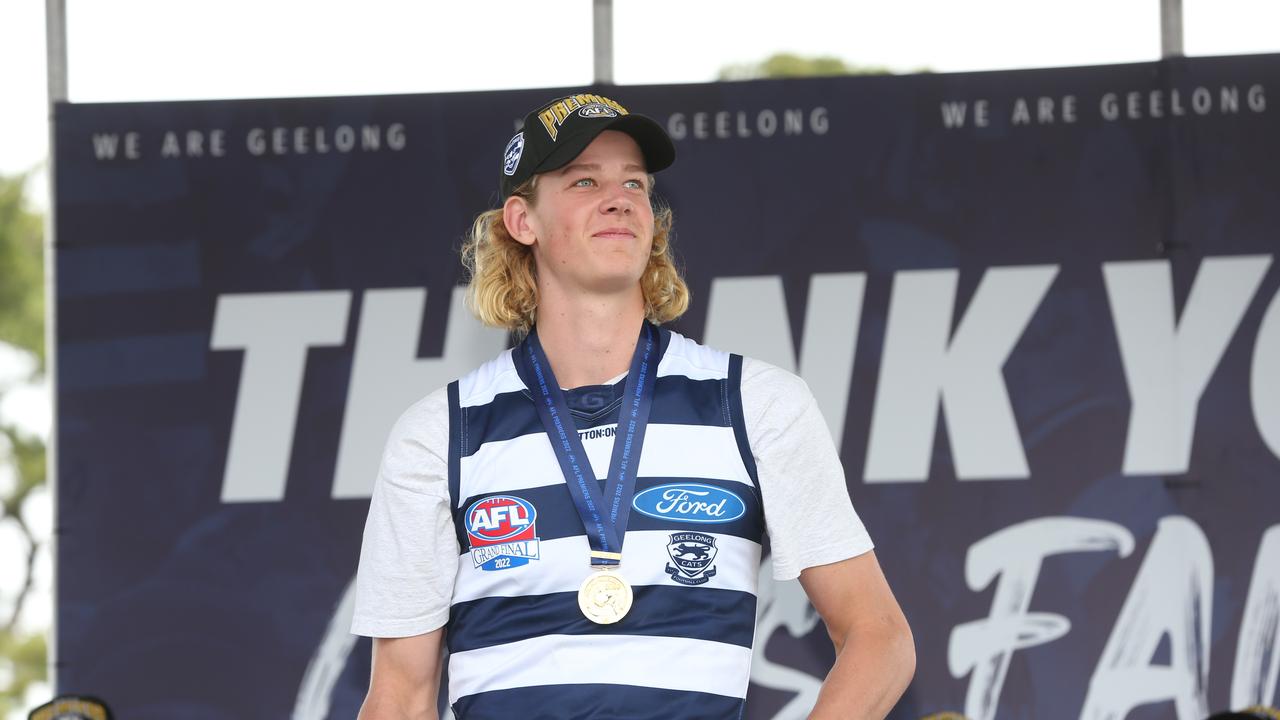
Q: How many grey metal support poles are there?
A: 3